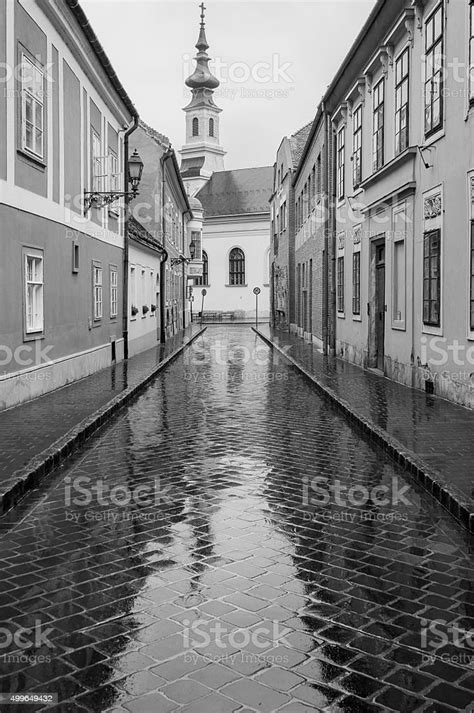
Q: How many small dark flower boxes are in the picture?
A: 3